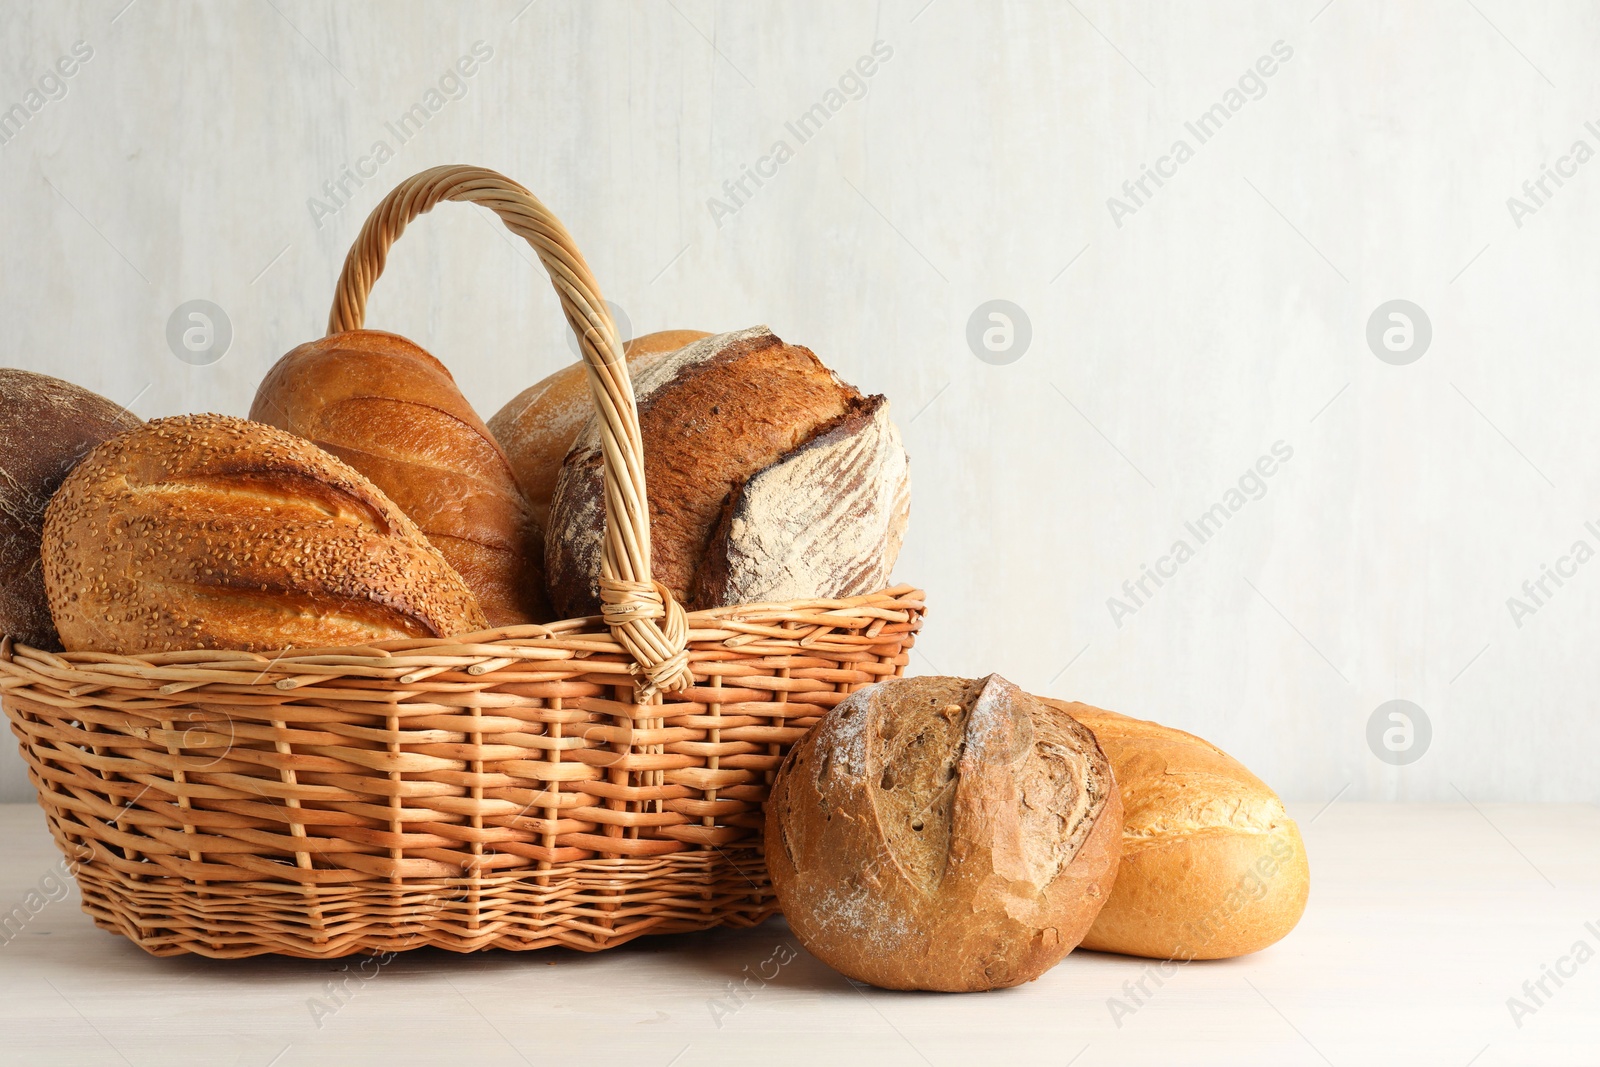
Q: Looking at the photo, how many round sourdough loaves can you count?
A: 2